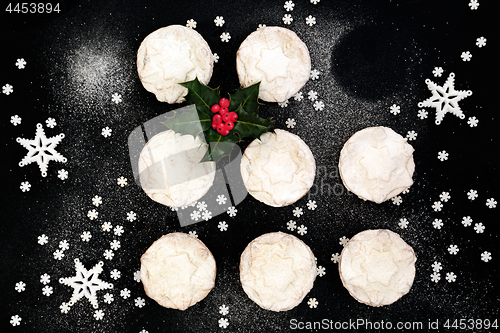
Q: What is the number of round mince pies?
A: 8